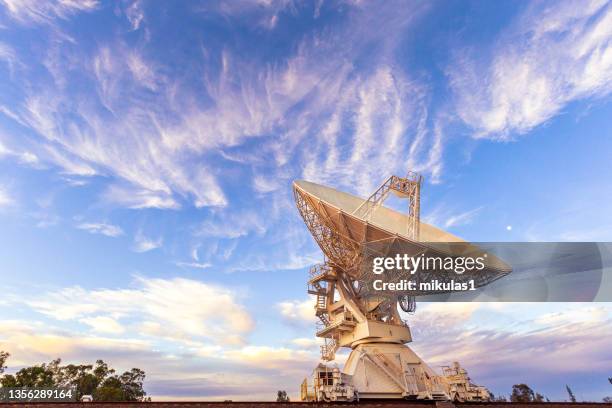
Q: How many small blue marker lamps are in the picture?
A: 0